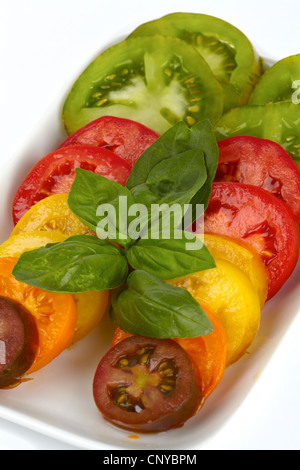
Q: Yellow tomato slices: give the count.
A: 4